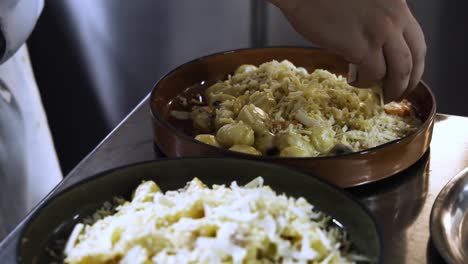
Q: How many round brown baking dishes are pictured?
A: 1